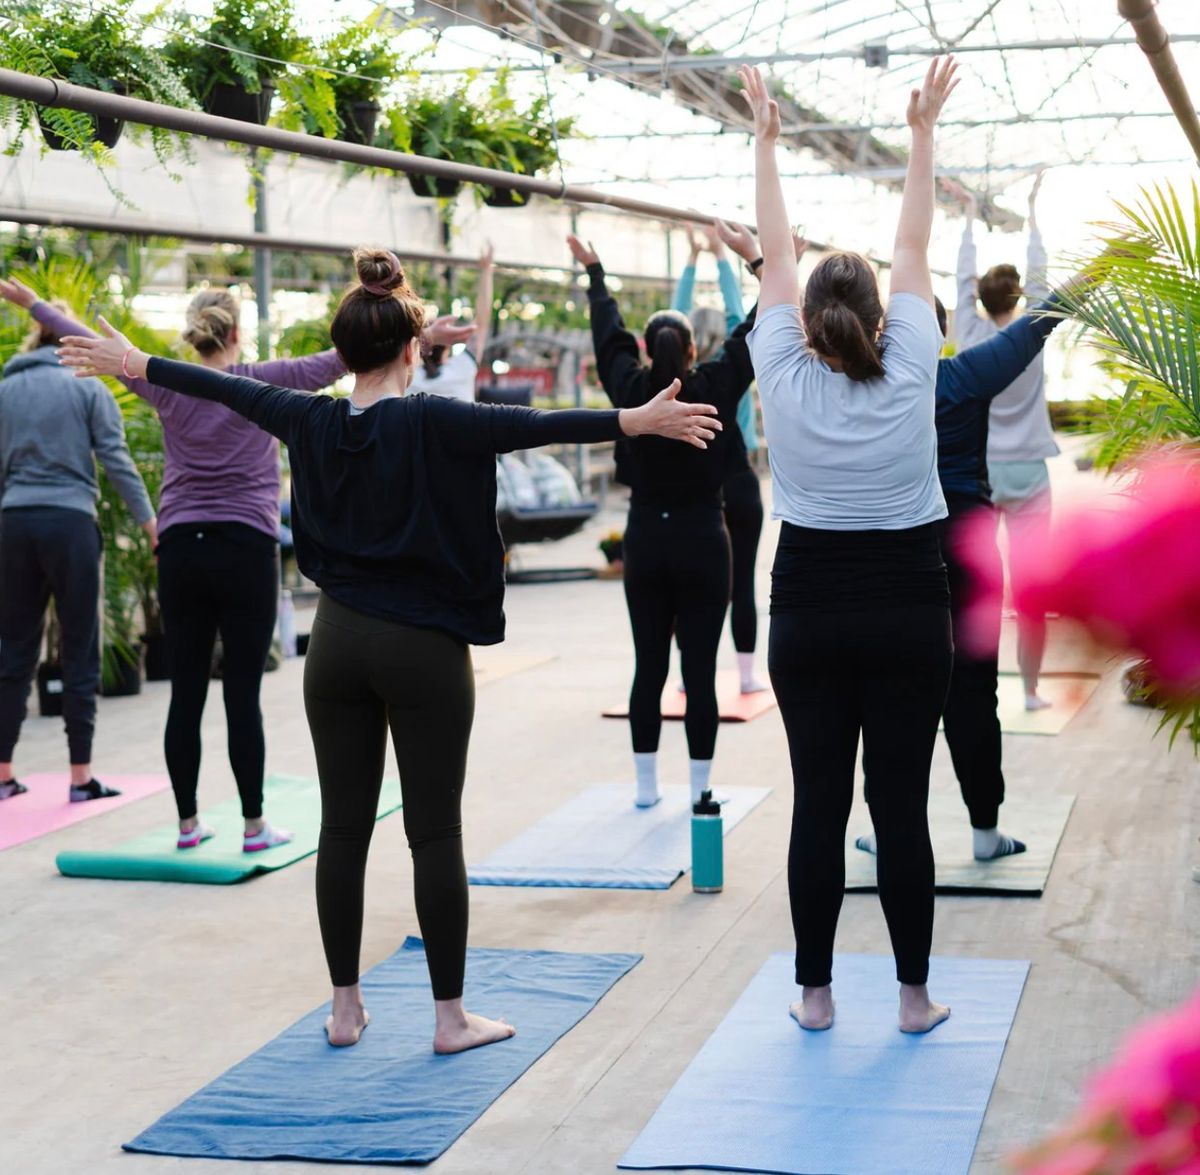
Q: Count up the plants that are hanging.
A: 5